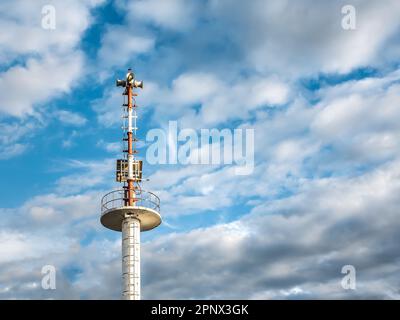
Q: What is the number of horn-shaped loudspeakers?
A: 3